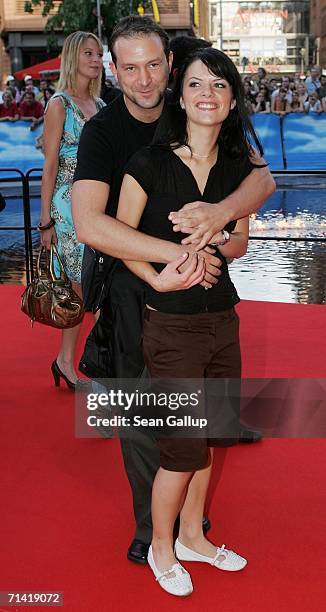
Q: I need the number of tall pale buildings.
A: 1